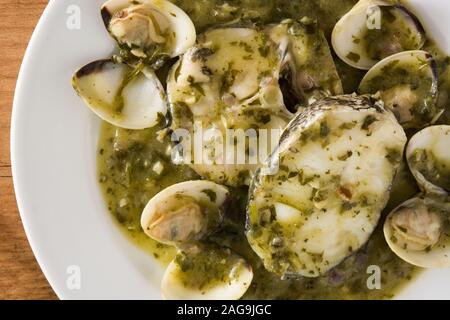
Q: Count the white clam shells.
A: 8